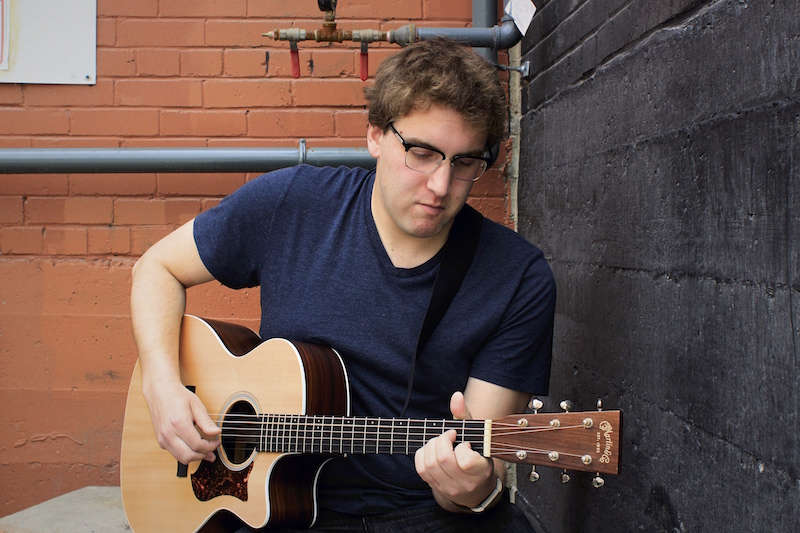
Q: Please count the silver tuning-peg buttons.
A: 6